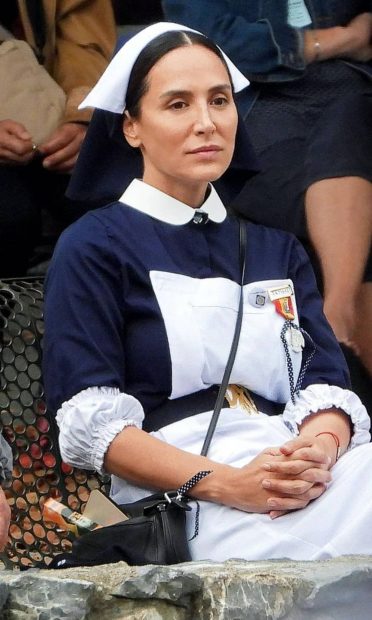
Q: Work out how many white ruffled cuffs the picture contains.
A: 2